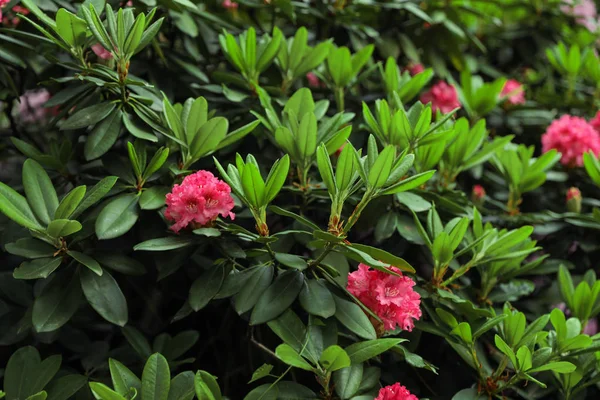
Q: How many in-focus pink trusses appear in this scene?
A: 3